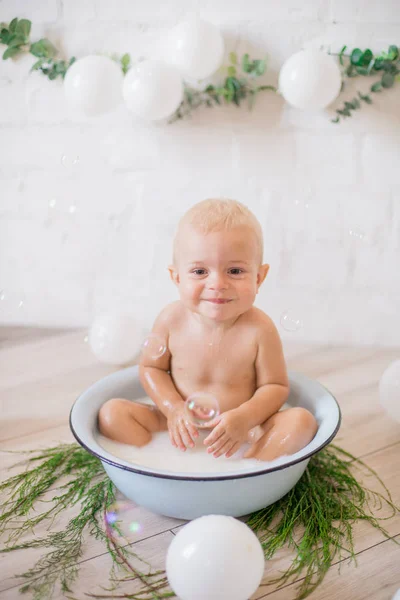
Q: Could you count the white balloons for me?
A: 7